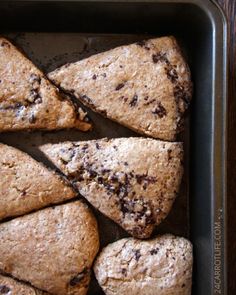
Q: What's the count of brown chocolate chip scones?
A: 7